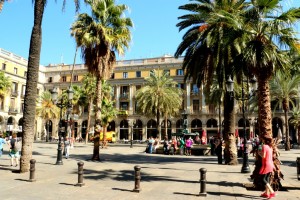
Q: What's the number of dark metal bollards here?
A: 4